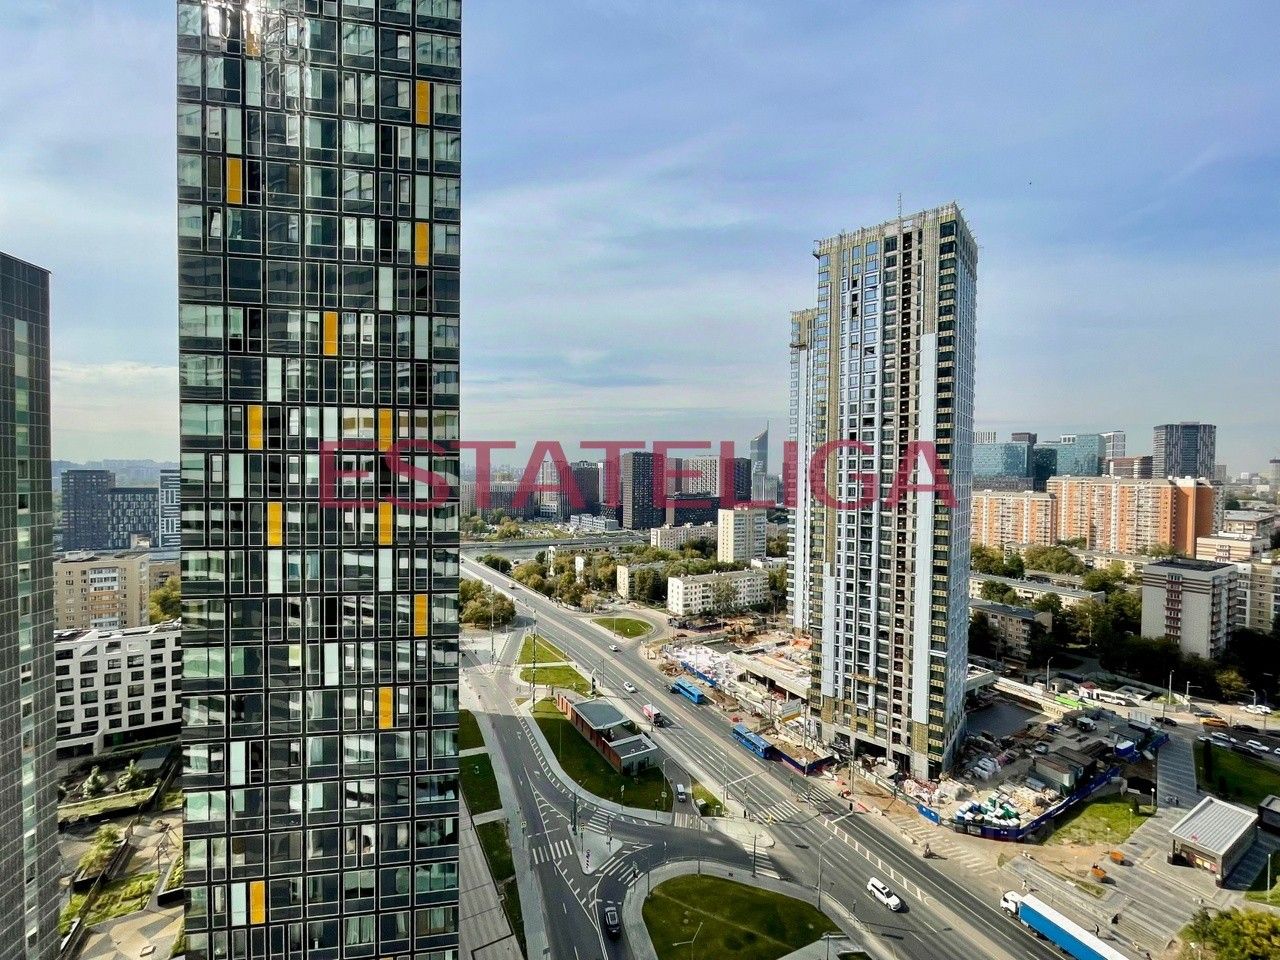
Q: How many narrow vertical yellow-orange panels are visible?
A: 12